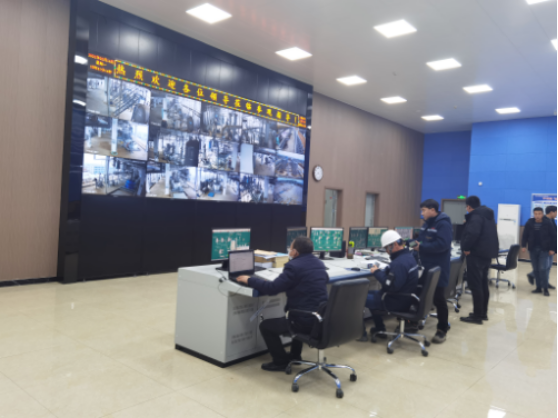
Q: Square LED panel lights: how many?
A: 11